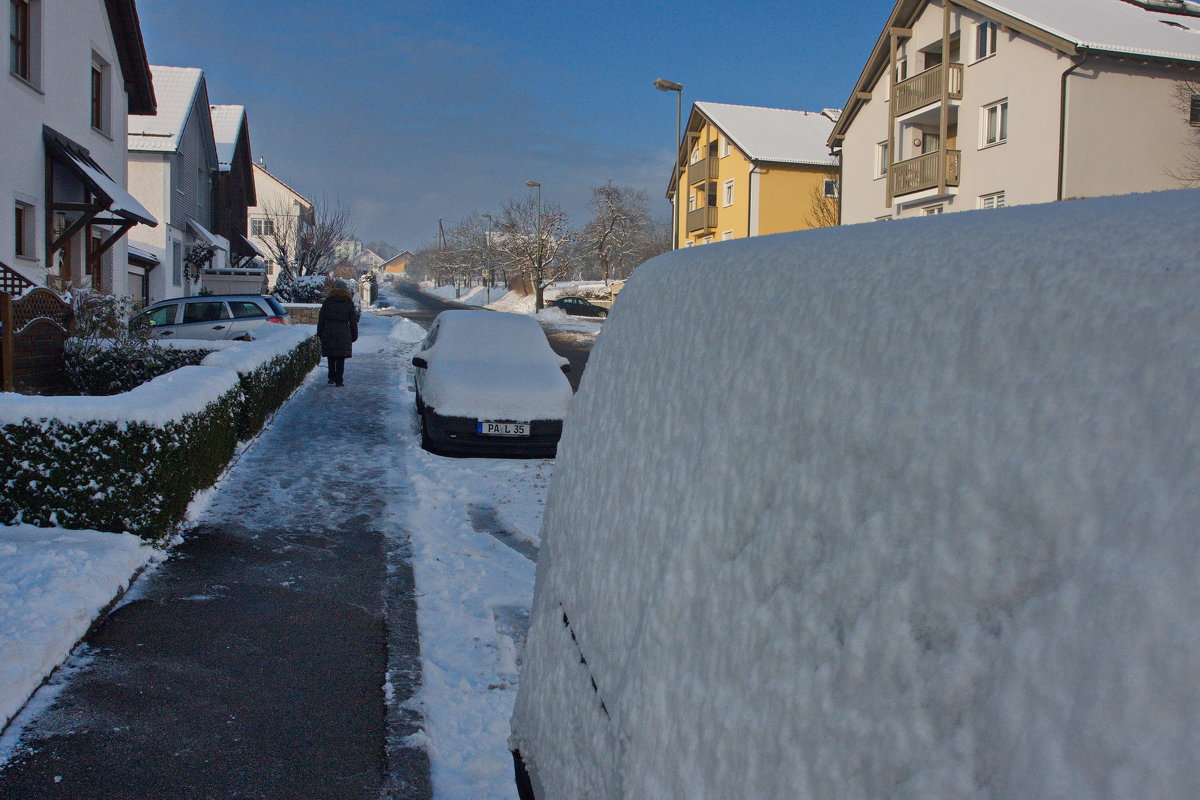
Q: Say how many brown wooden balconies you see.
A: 4